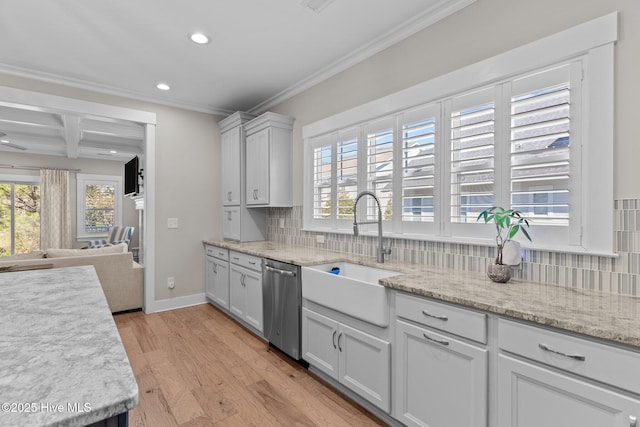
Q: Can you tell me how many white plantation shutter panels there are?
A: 6